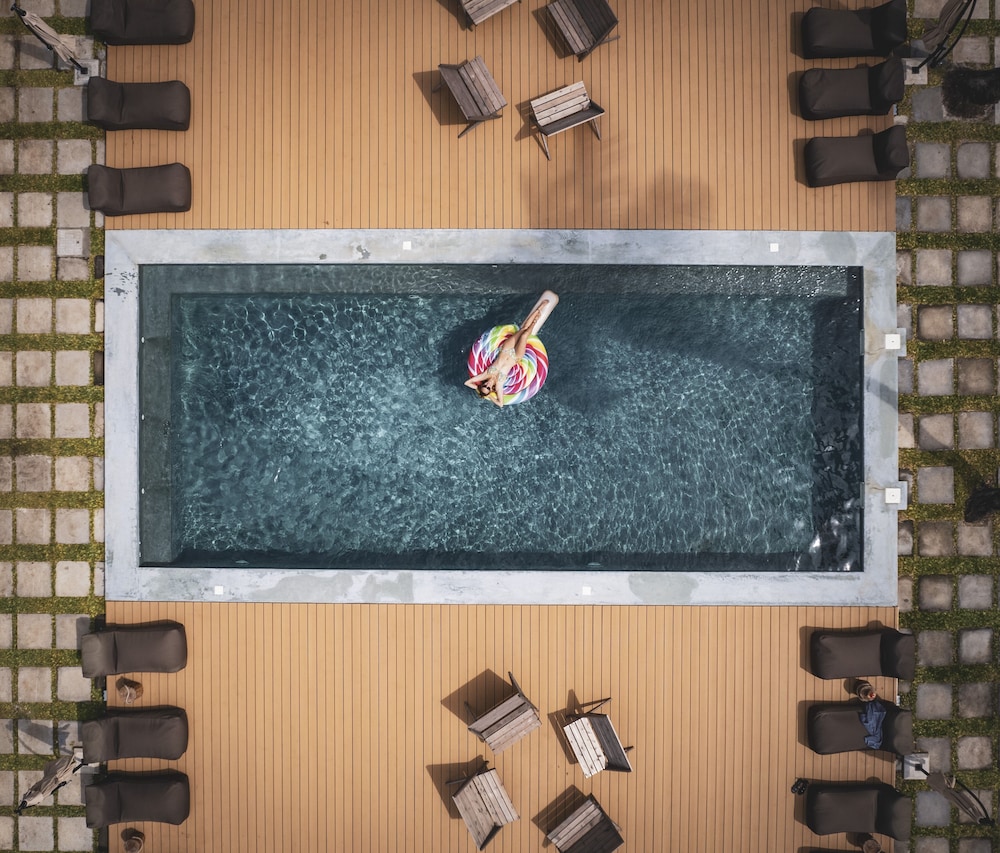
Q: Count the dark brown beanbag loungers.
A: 12